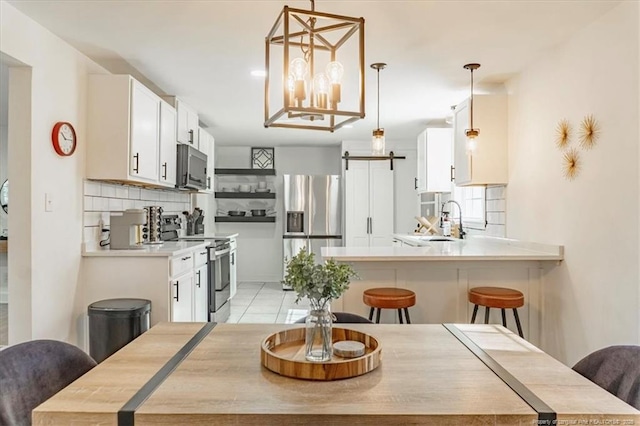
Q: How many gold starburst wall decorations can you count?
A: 3